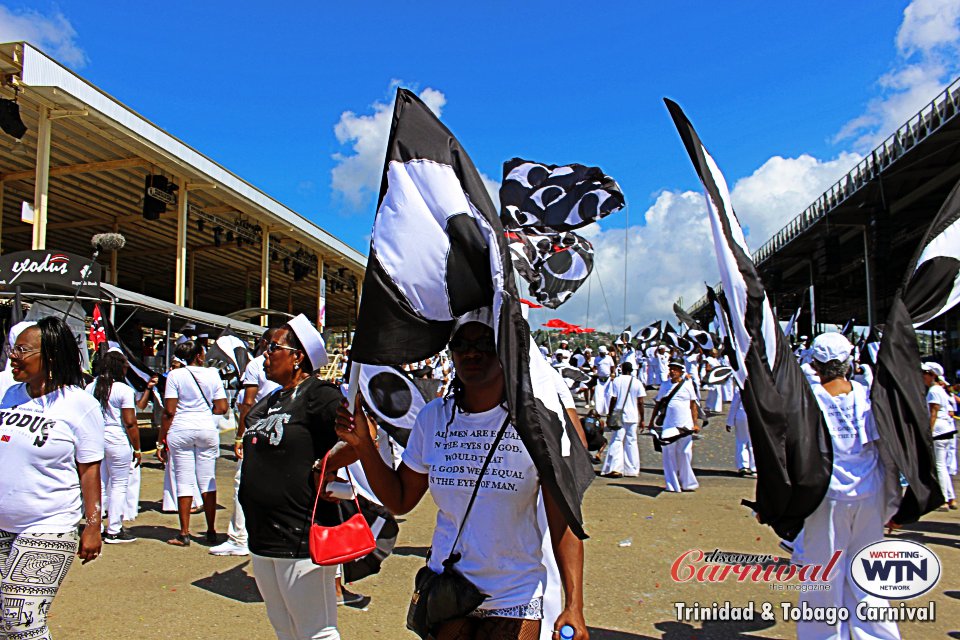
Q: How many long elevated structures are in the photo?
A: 2